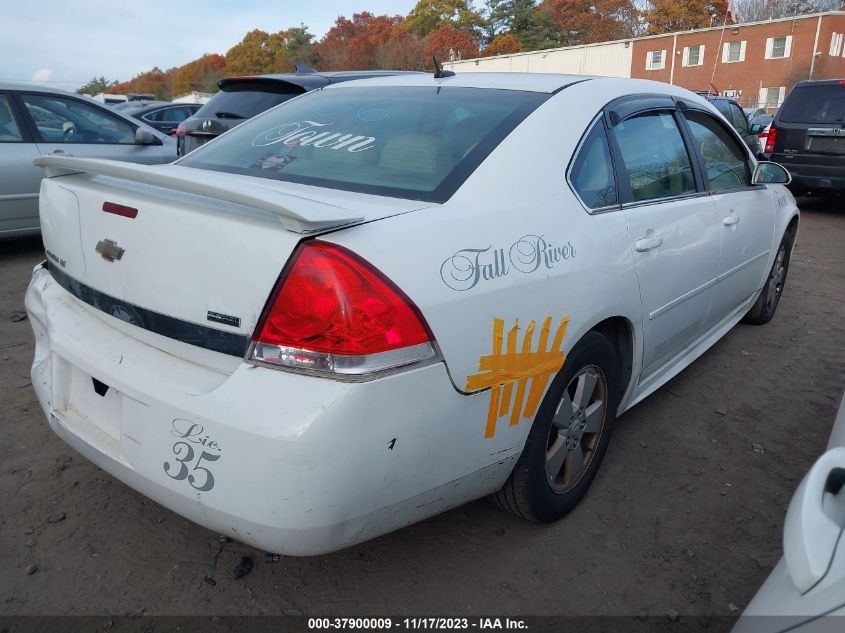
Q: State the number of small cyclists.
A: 0